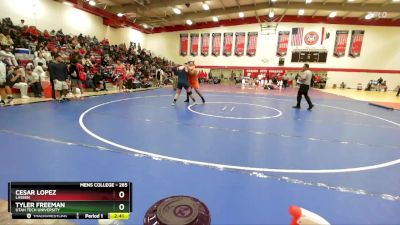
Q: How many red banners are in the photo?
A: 10